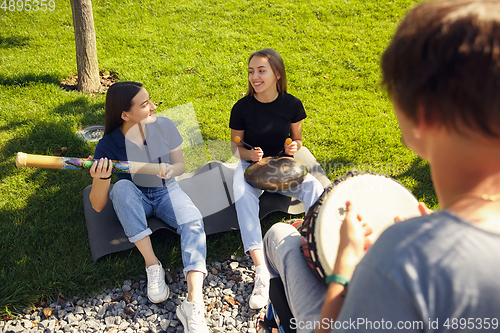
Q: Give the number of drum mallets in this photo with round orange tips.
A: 2